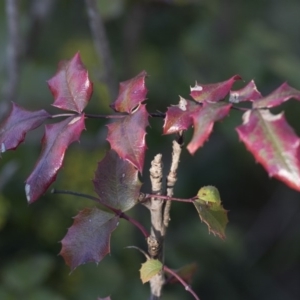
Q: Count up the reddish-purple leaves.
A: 13